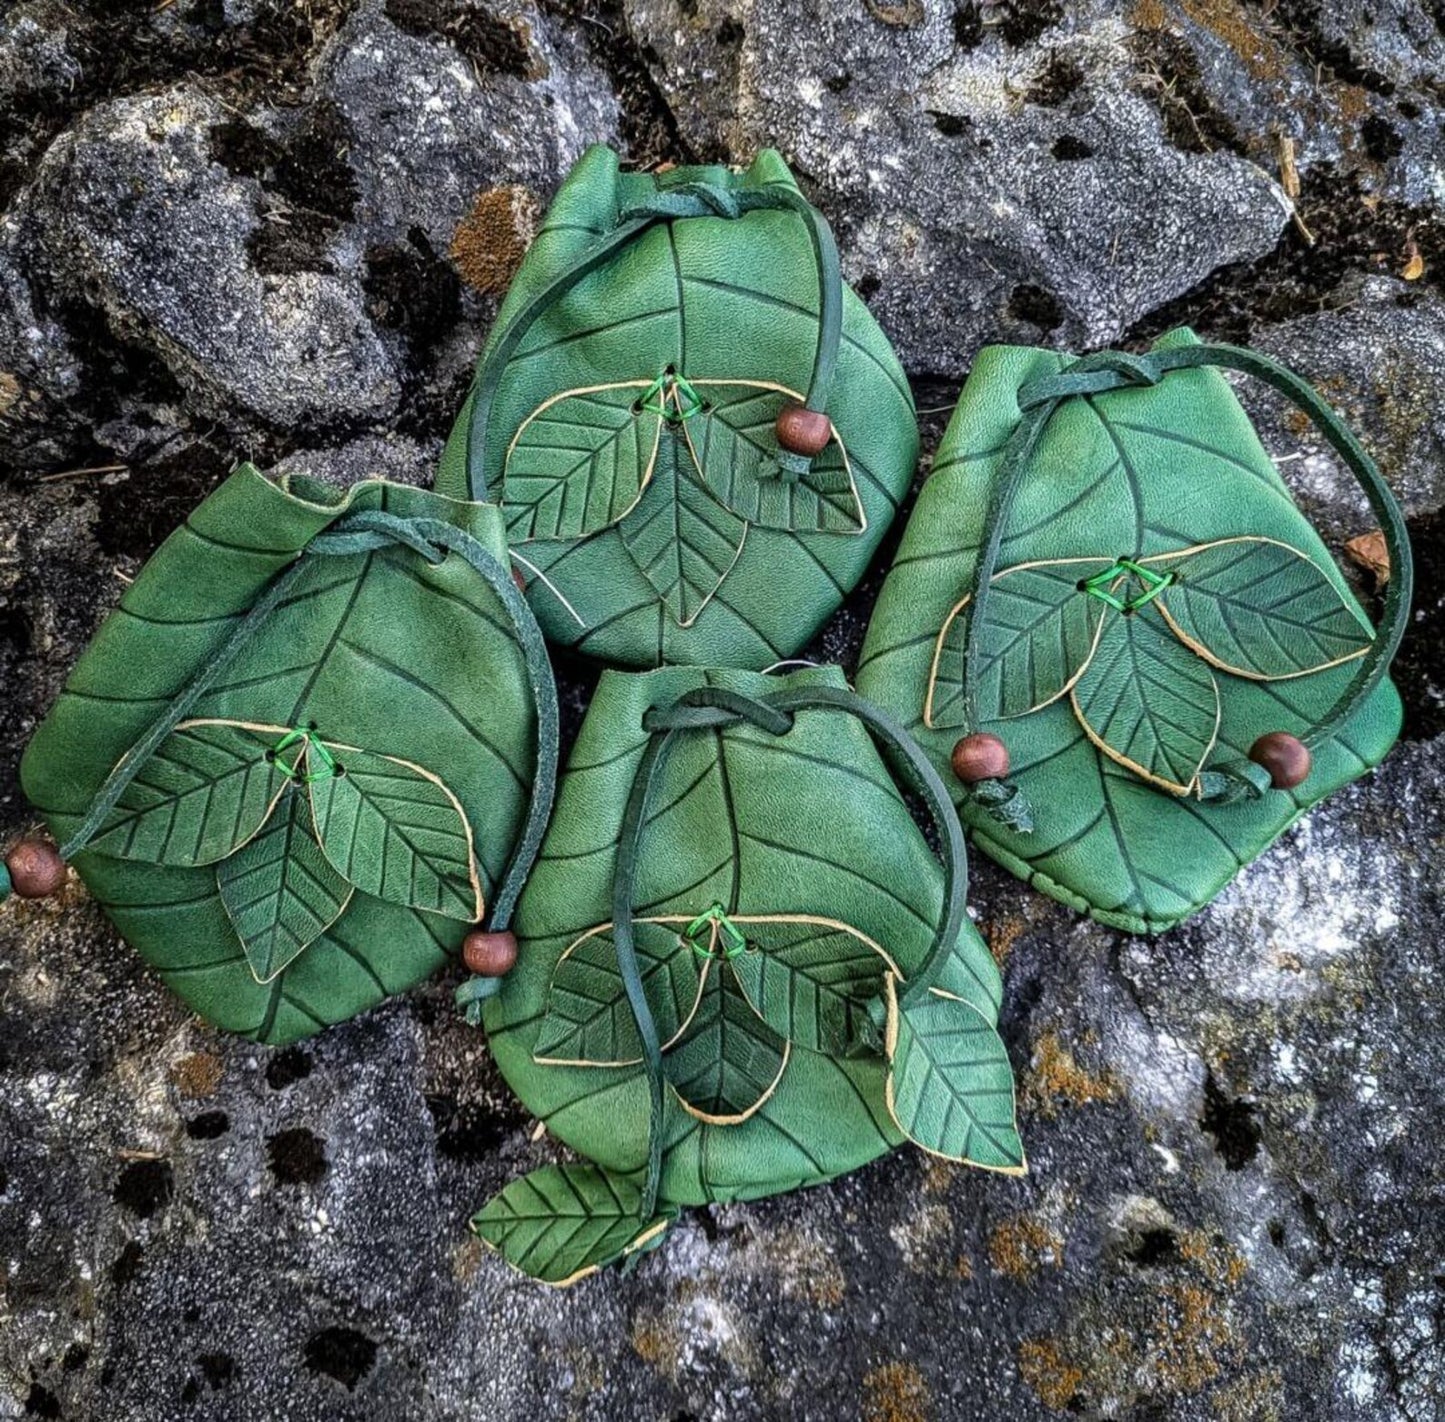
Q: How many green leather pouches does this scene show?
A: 4